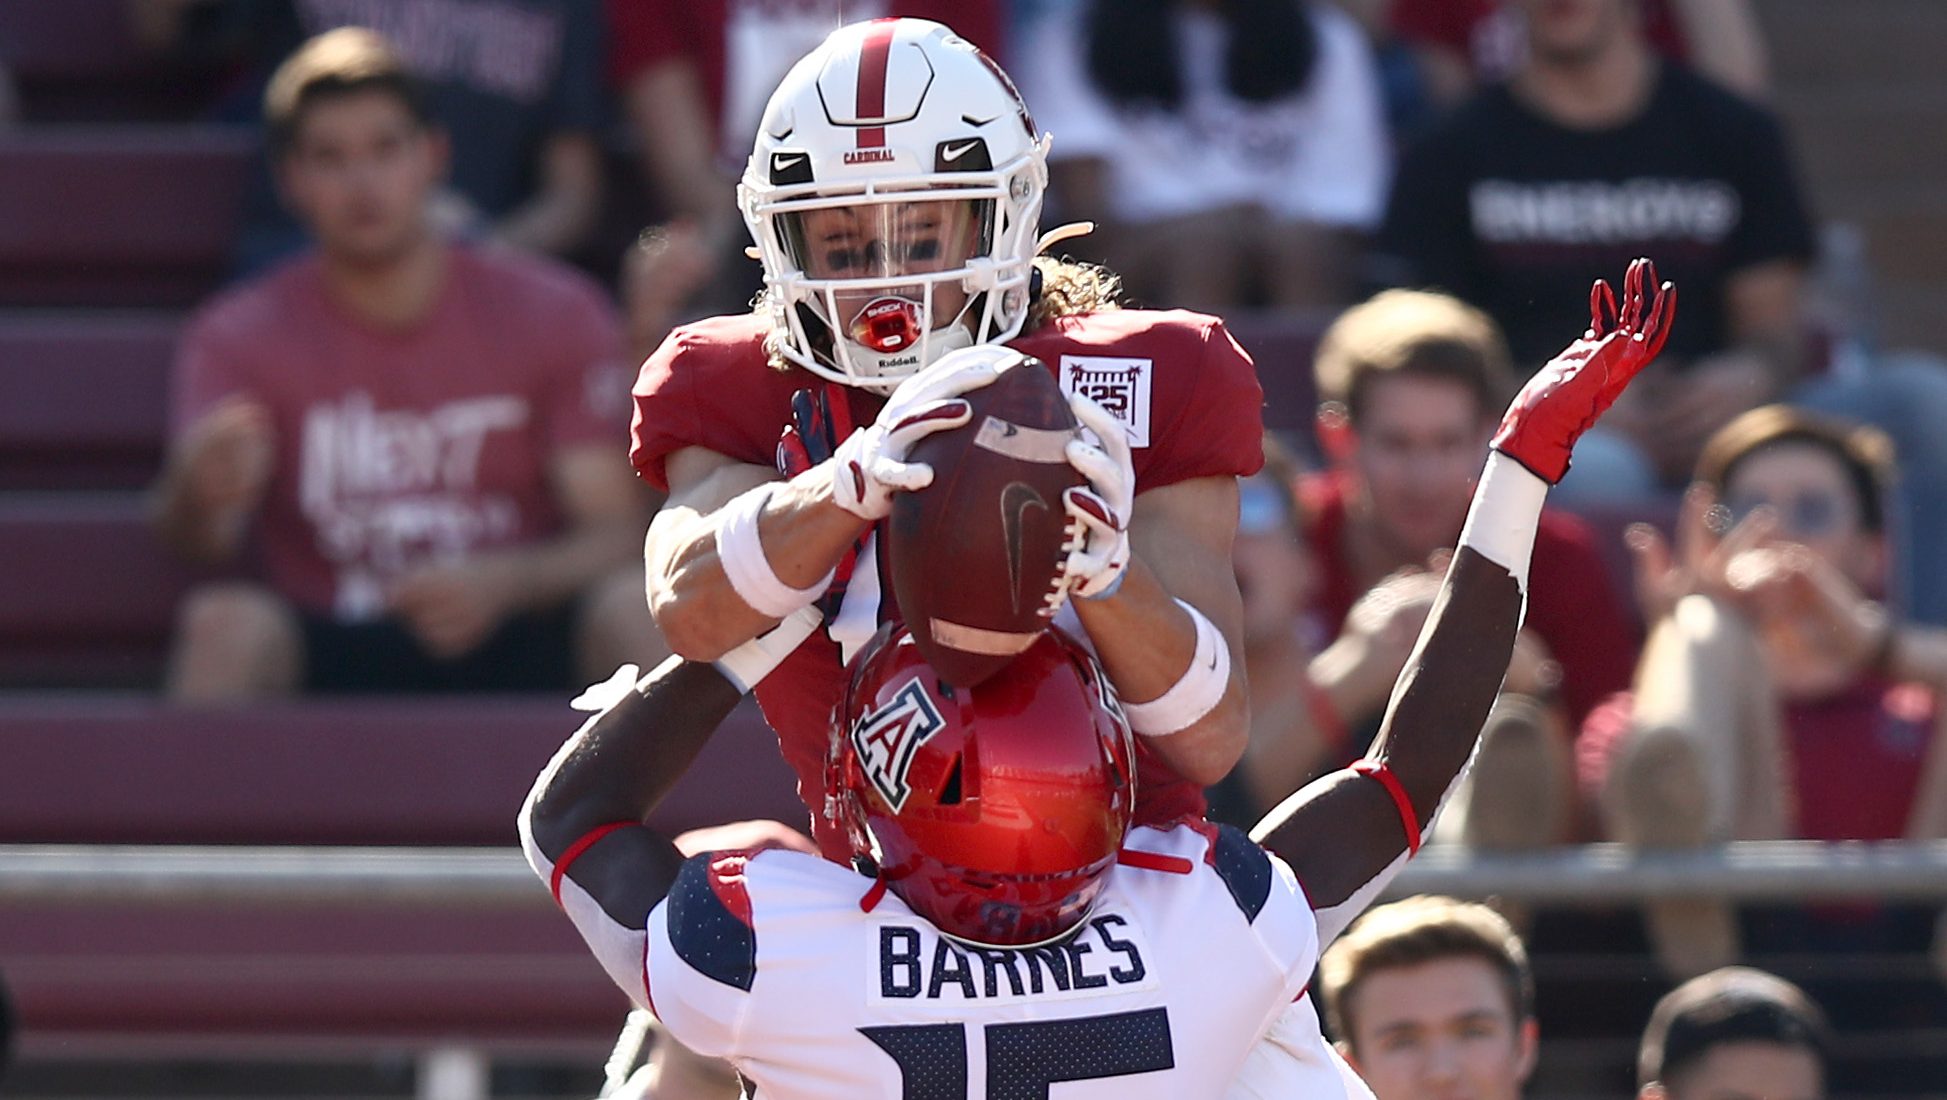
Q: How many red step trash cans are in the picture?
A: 0